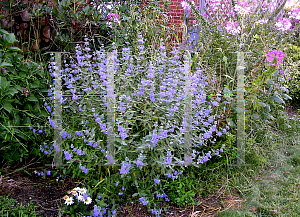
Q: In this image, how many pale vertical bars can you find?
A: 4